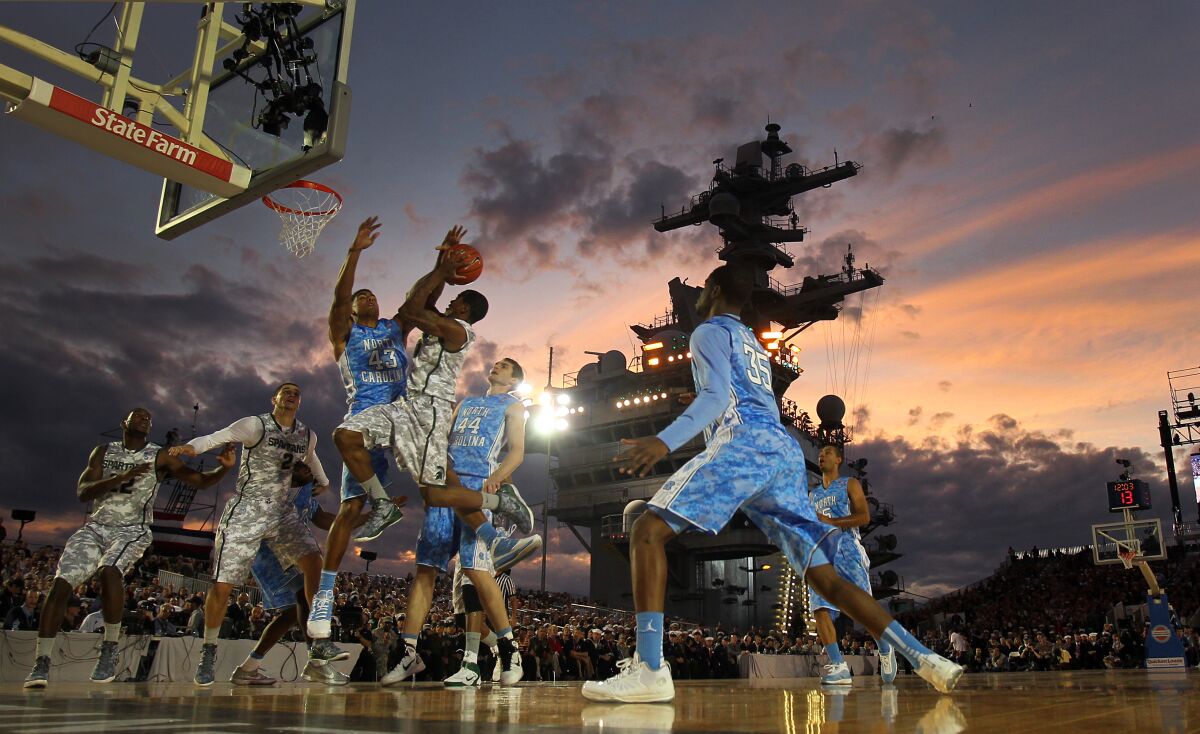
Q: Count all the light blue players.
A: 5